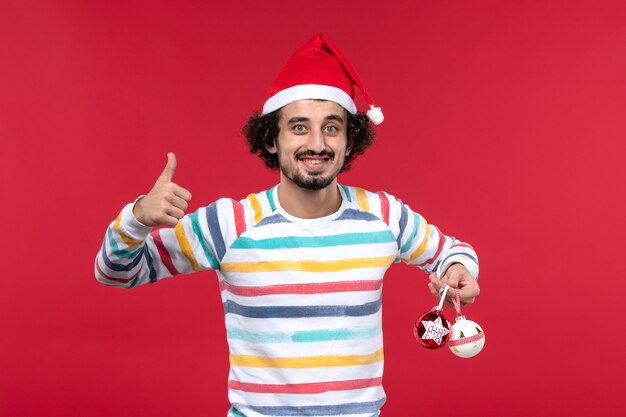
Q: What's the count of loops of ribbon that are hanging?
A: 2